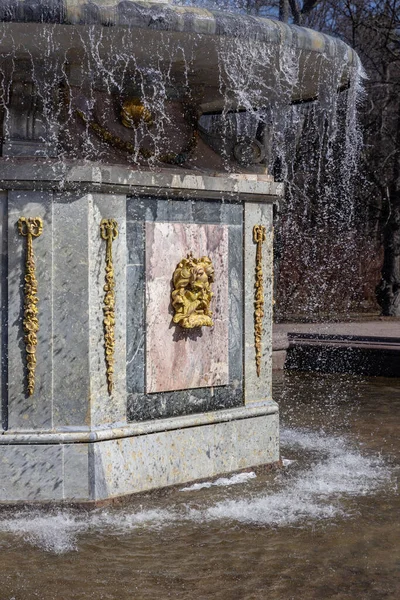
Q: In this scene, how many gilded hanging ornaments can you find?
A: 3